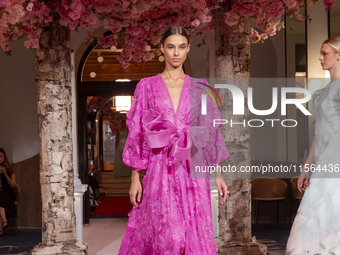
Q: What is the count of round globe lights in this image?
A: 5